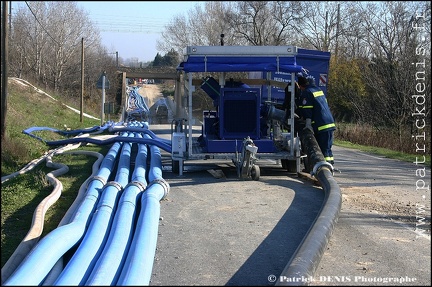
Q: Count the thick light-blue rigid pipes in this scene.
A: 4